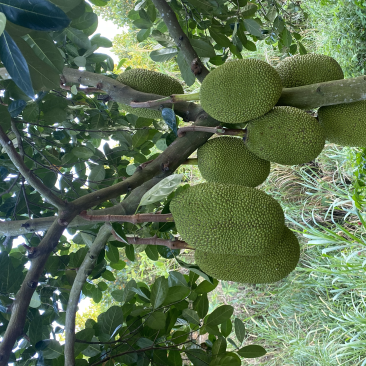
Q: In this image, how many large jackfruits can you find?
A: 8